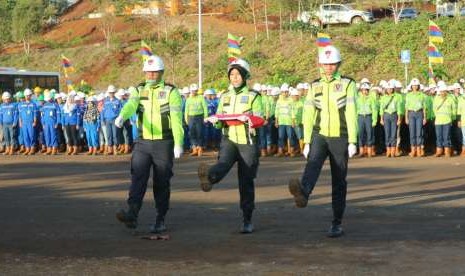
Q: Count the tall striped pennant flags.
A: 5